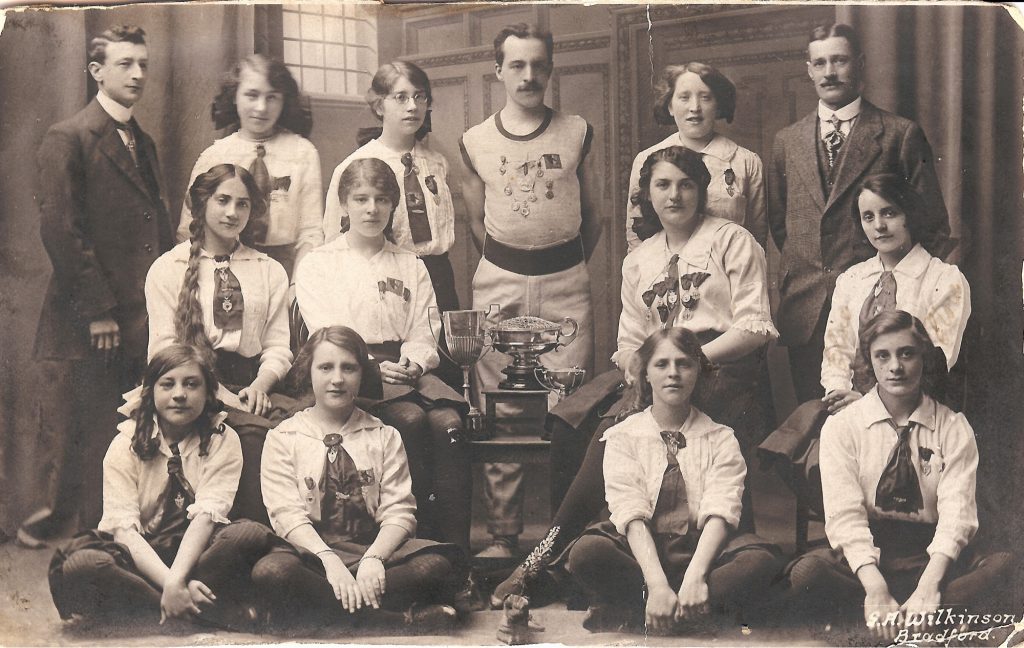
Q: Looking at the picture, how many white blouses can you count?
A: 11